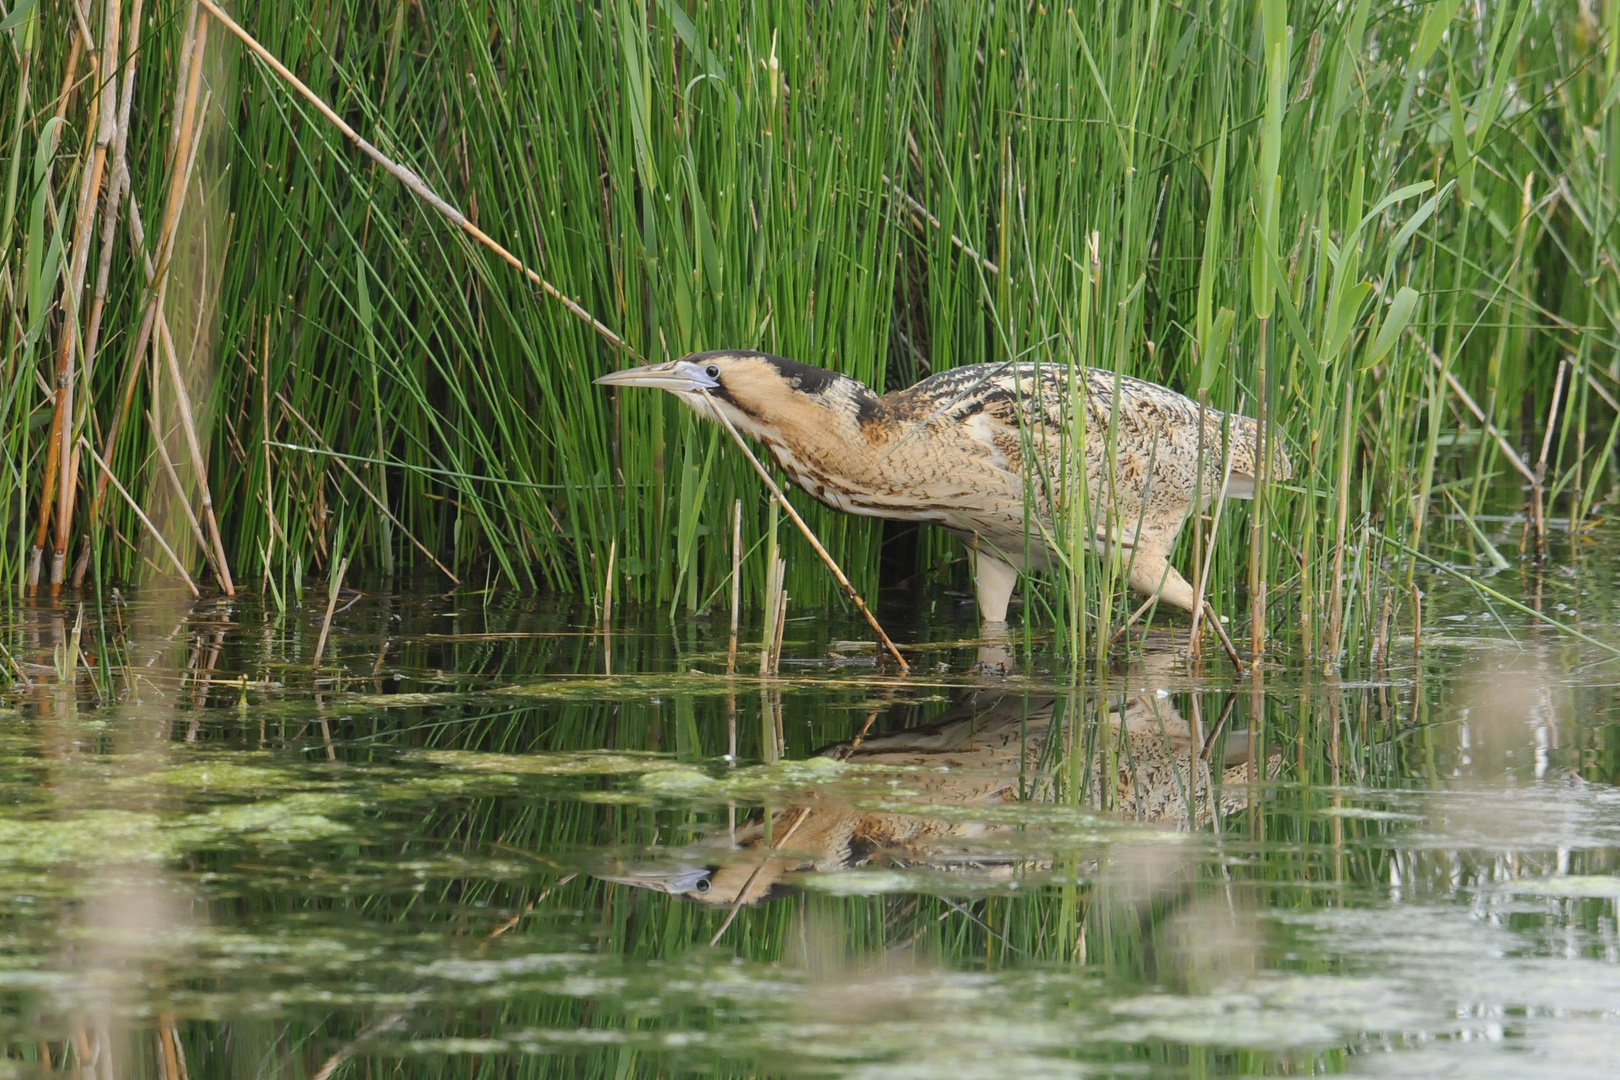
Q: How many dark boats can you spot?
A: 0